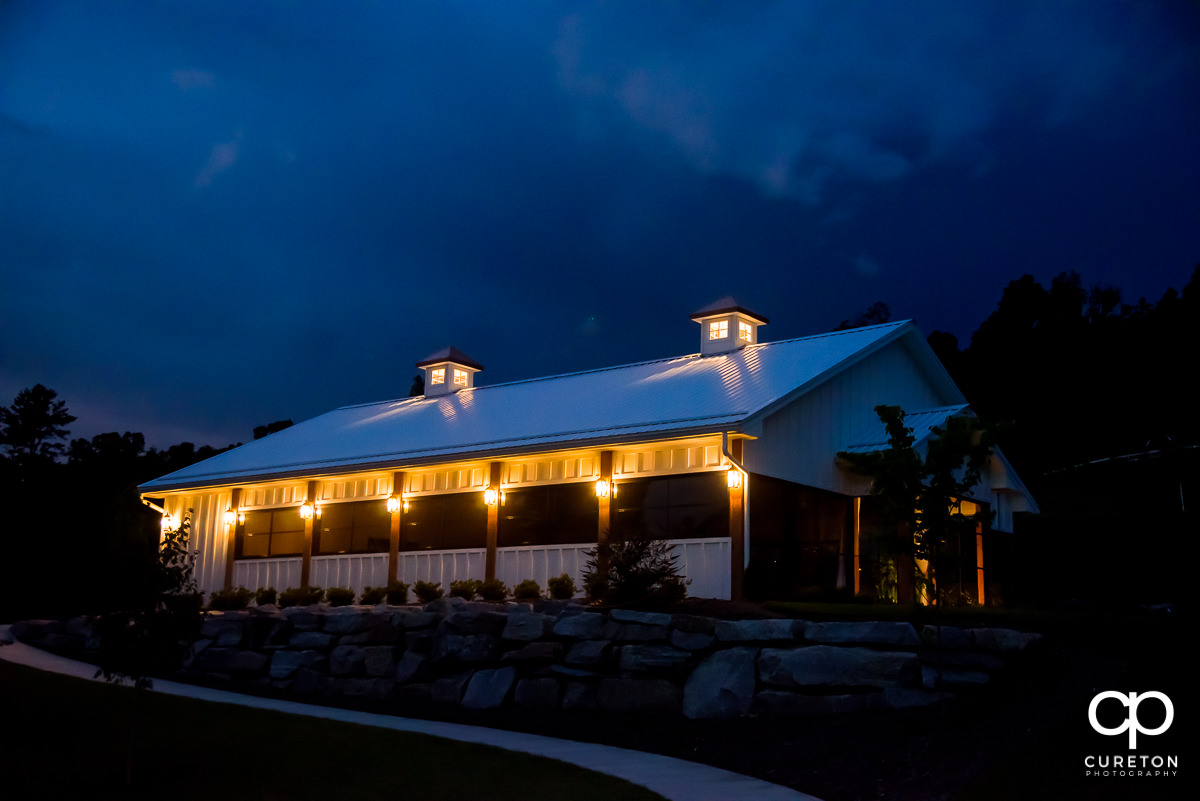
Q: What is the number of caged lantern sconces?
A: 7